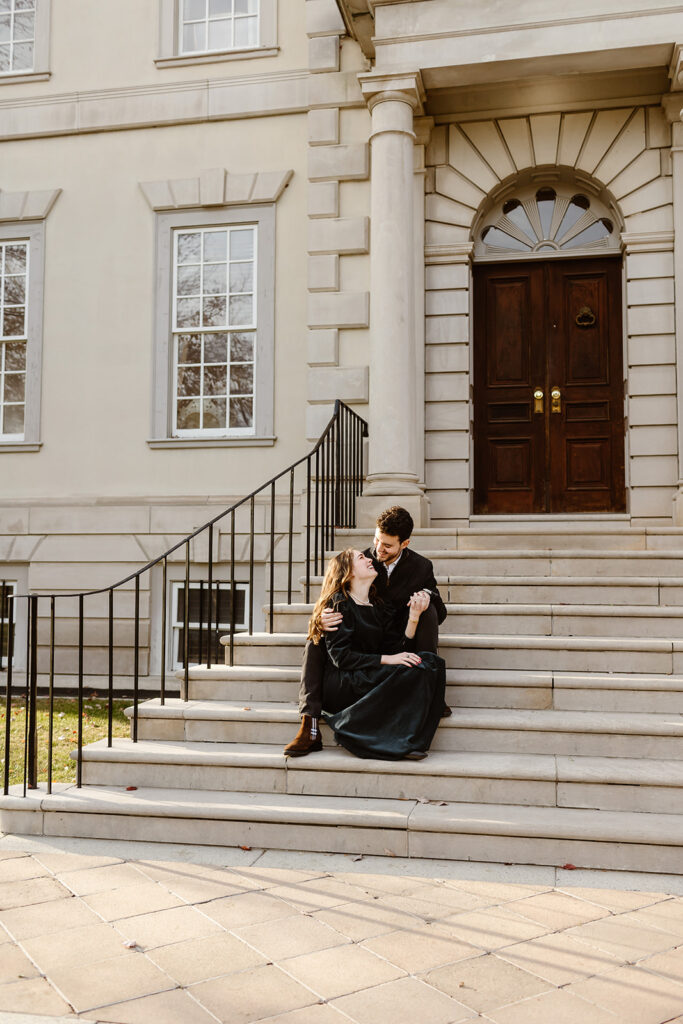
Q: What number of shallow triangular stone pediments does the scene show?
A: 0